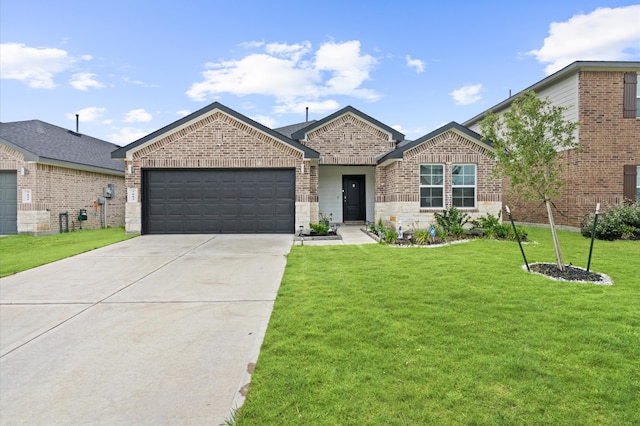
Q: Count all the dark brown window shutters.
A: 2